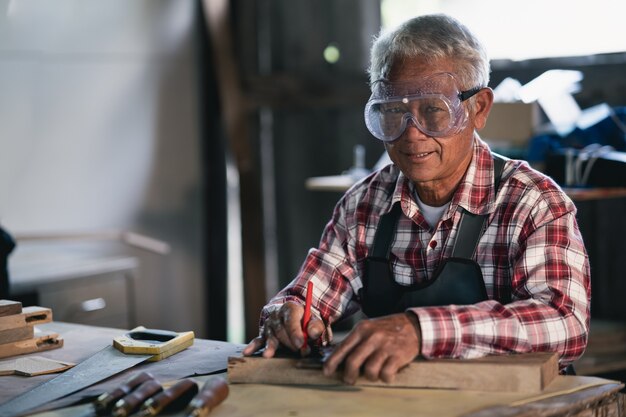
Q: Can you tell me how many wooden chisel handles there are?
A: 4